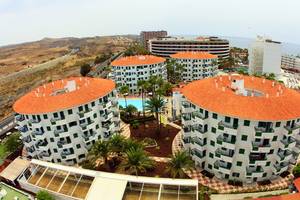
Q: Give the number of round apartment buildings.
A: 4